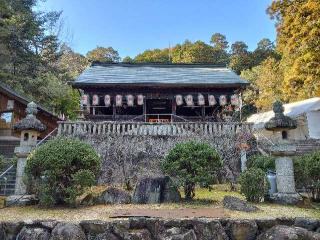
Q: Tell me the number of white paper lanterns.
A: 12